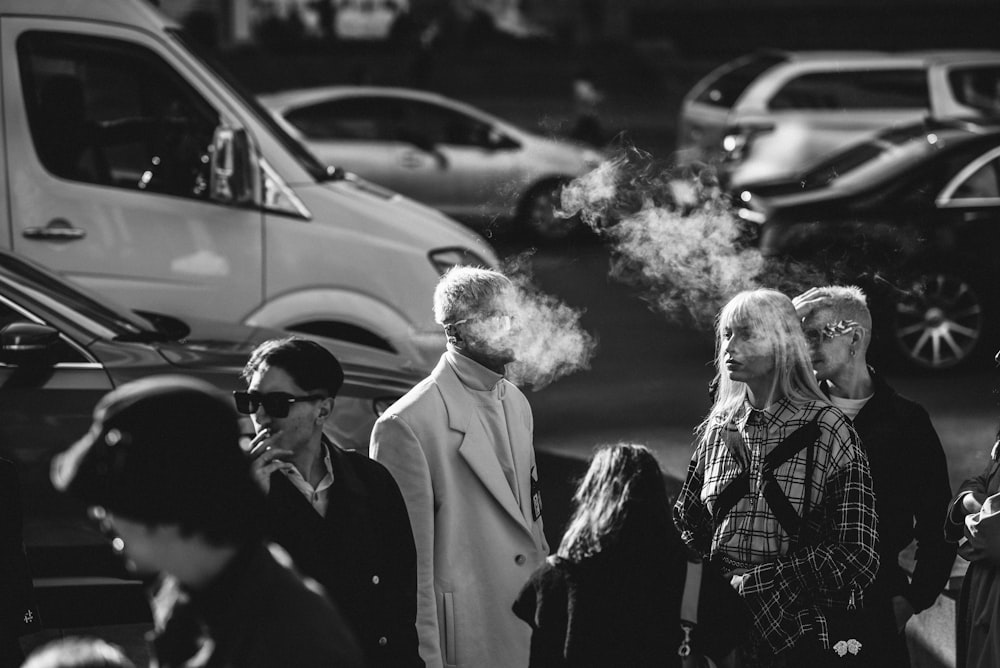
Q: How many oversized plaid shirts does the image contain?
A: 1